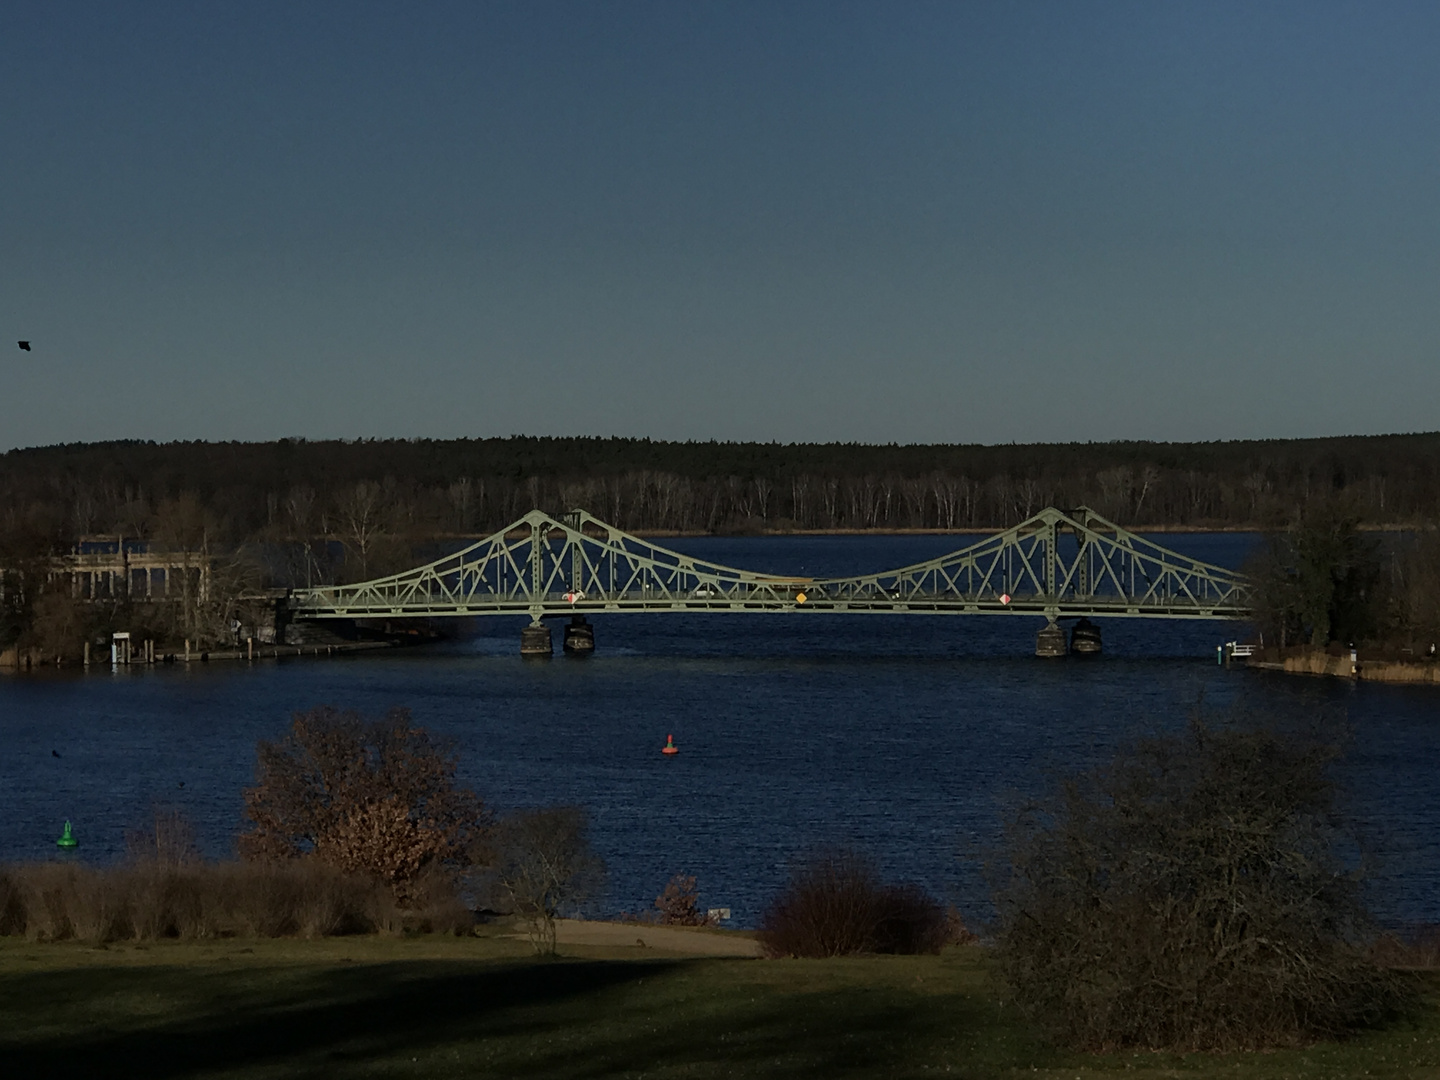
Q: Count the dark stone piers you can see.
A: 4